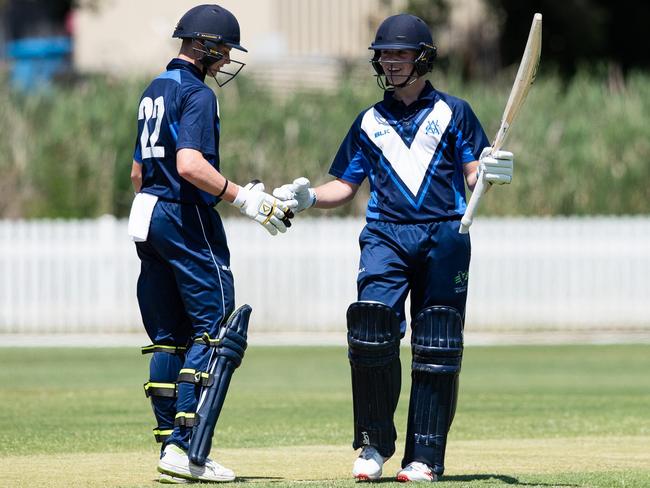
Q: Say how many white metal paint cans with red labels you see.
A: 0